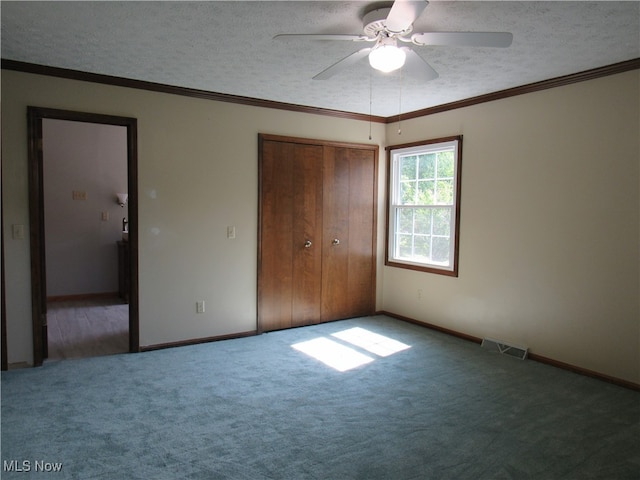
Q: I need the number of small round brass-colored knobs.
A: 2